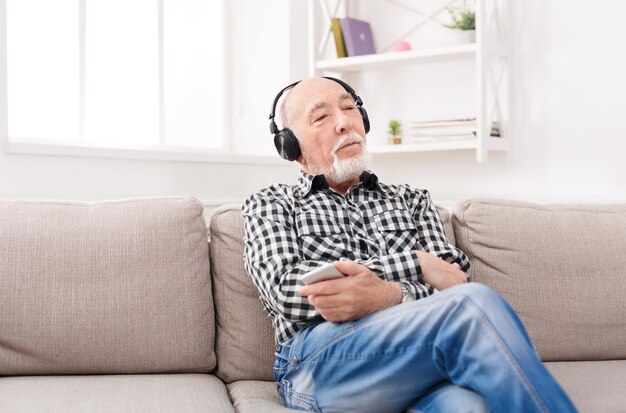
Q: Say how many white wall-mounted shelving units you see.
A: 1